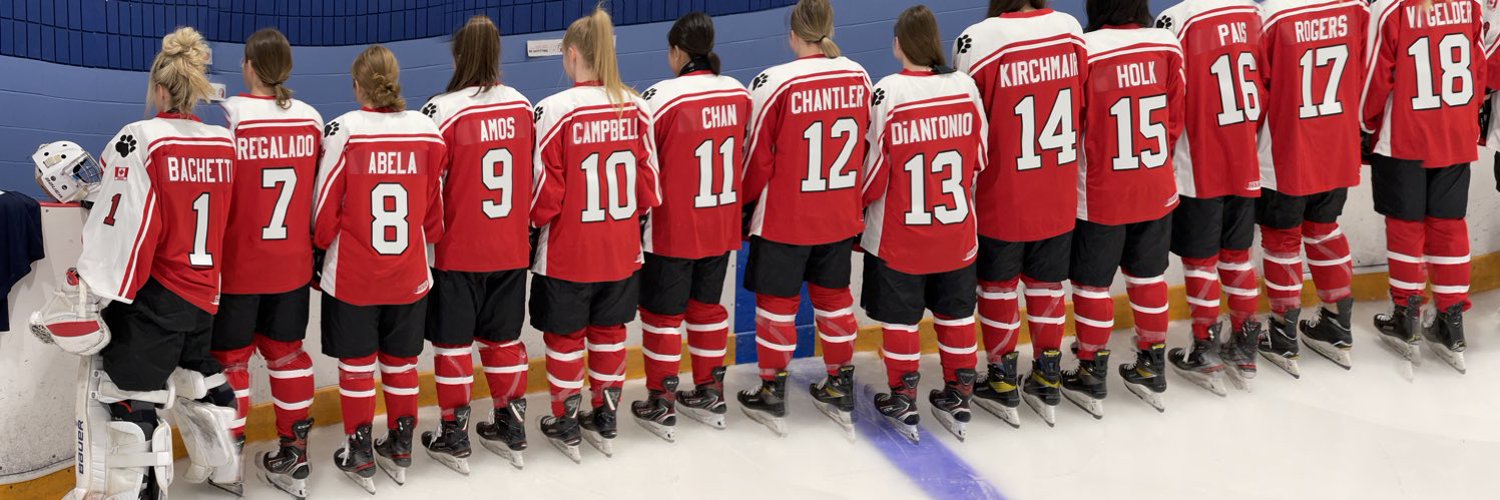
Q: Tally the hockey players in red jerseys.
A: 13